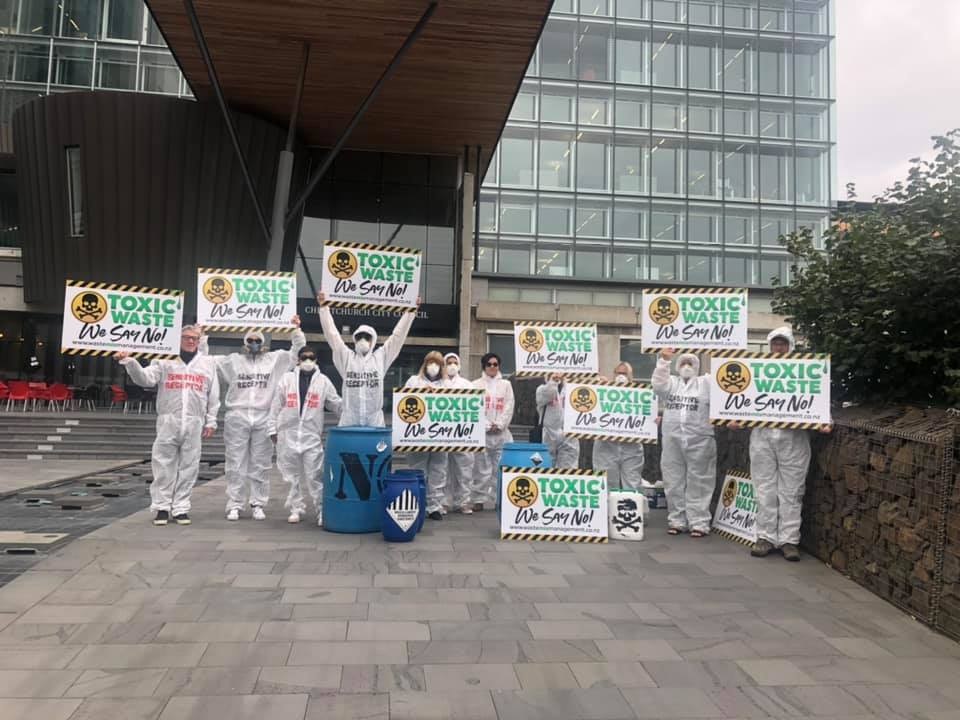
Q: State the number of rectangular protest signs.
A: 10